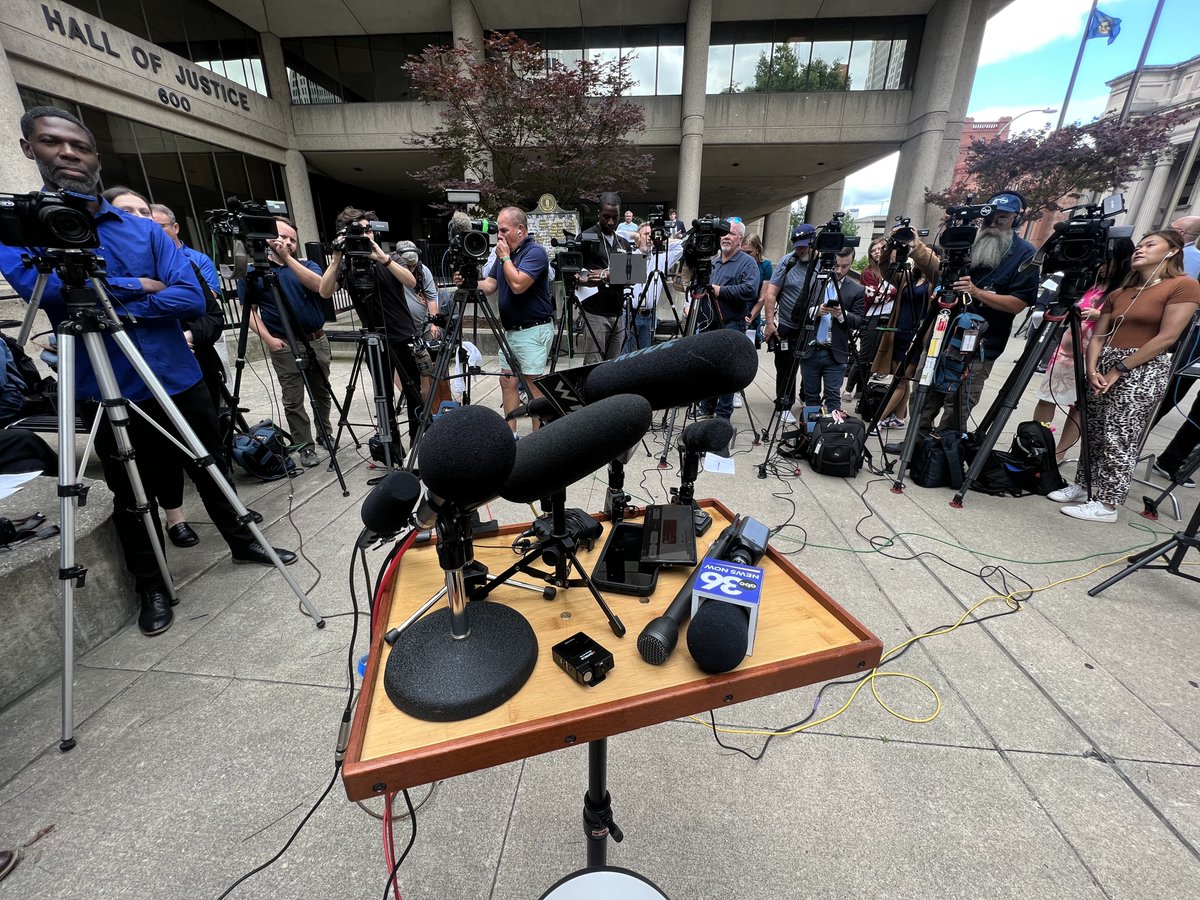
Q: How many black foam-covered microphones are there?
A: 6